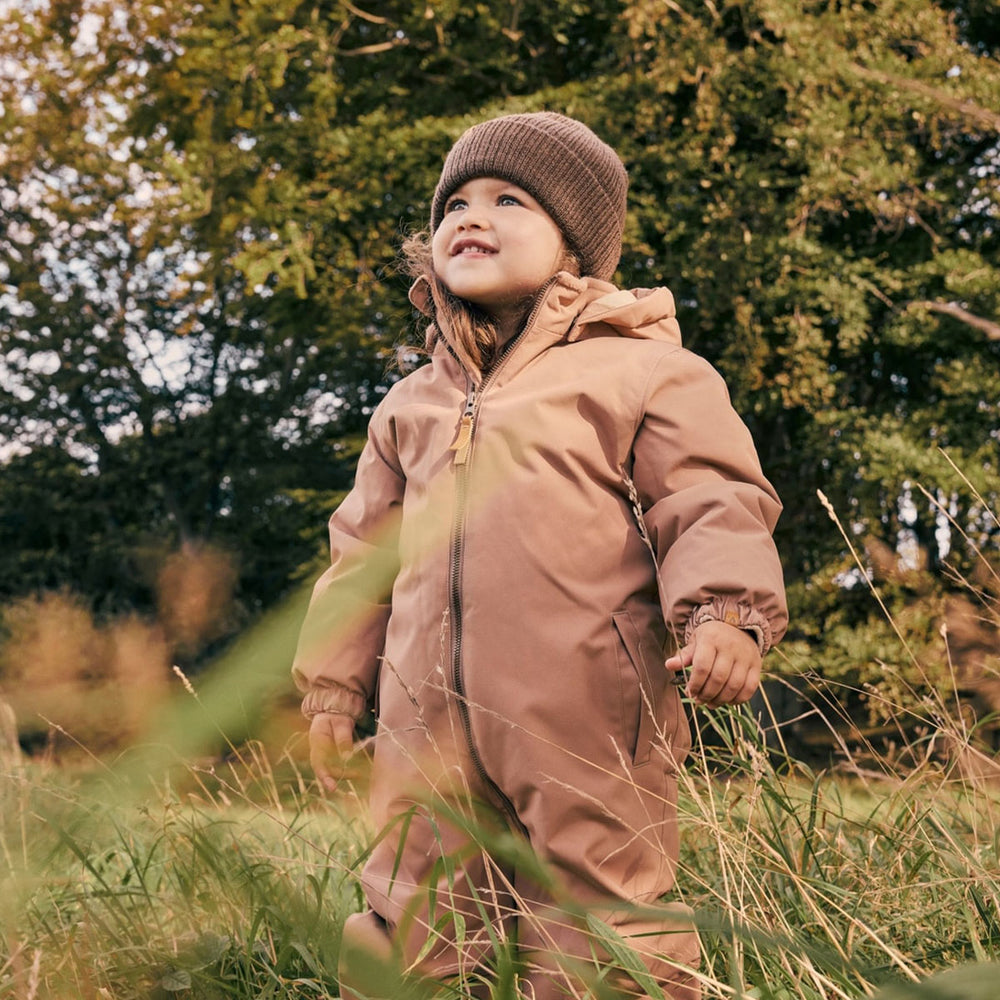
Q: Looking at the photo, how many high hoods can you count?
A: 1